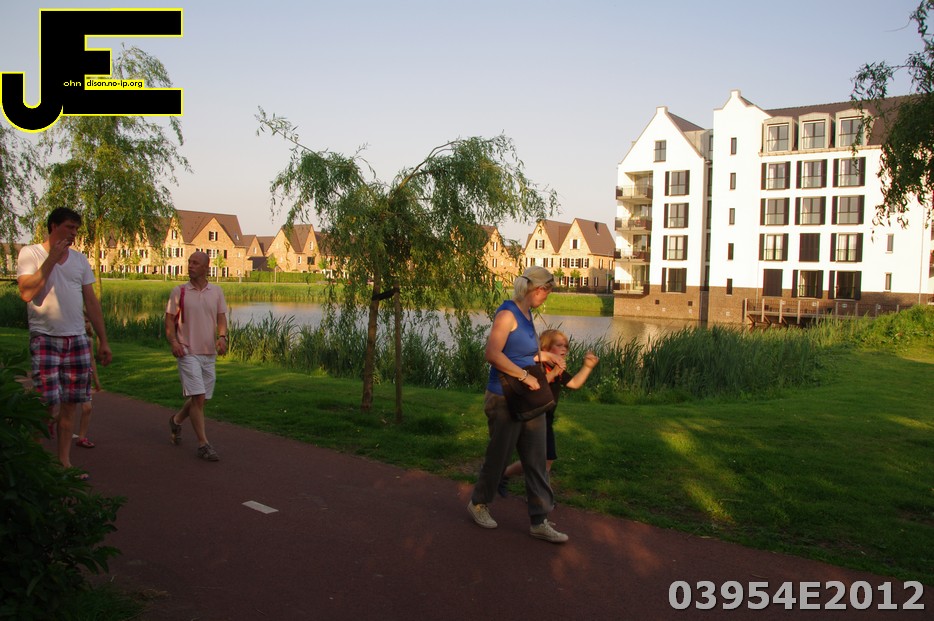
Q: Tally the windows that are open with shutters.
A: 14